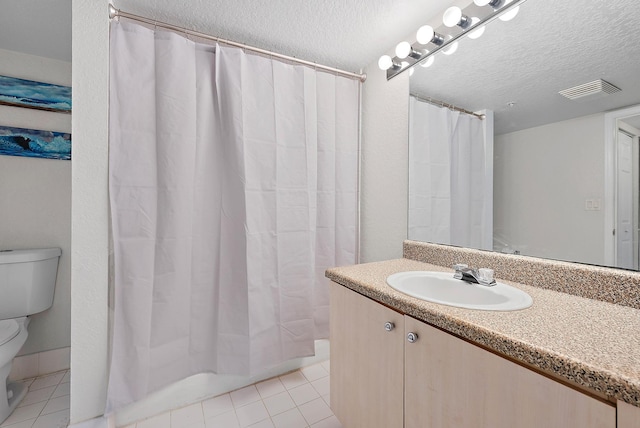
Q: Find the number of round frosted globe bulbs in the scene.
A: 5